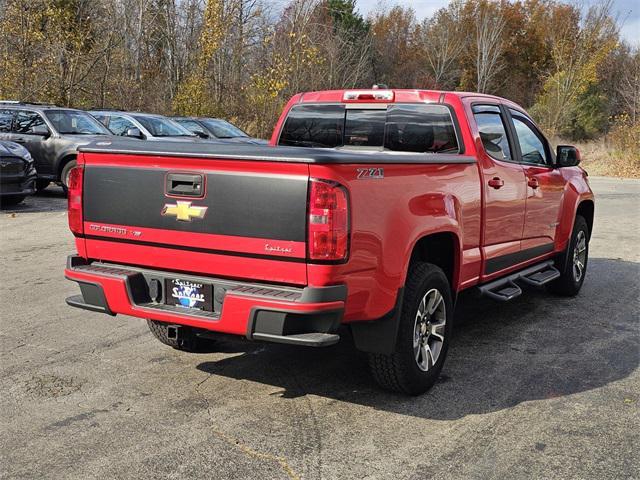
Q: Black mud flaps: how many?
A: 2